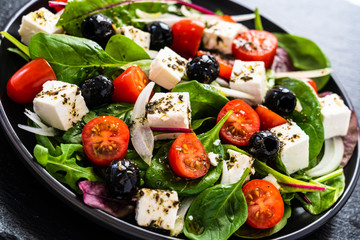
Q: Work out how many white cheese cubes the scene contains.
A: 11